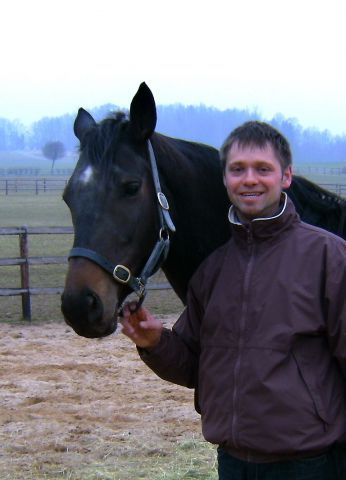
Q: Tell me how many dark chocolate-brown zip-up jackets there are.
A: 1